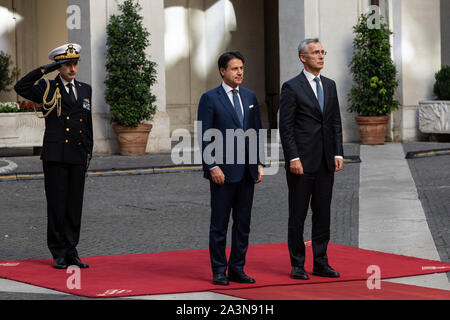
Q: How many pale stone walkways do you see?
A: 1